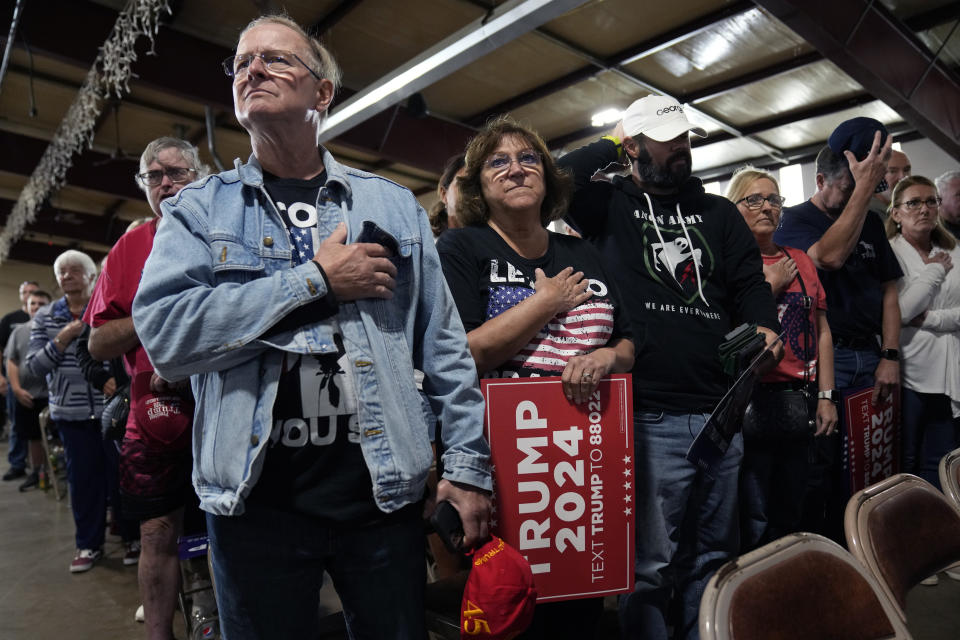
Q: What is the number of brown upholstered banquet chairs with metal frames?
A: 3